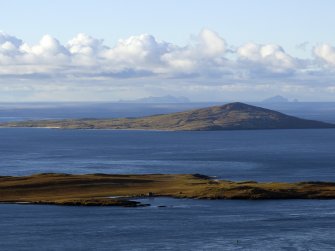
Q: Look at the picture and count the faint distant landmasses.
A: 2